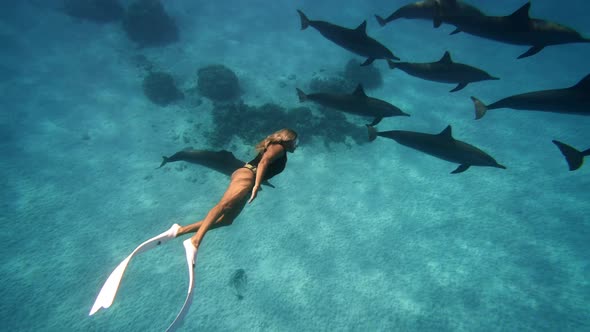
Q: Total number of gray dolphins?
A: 9